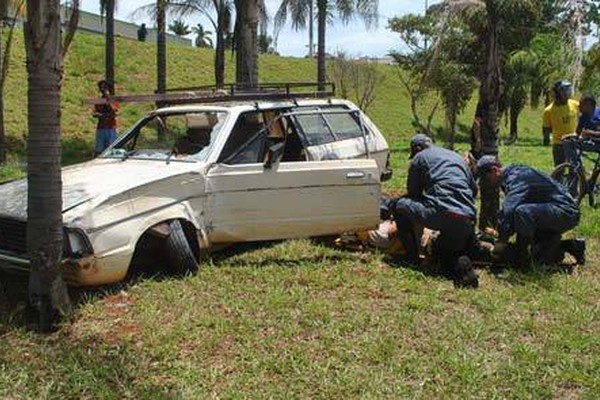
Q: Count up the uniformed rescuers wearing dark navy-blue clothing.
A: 2